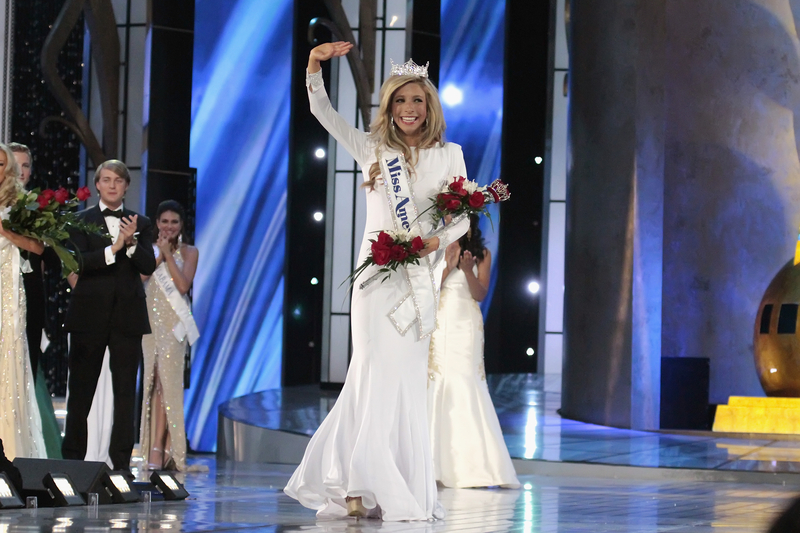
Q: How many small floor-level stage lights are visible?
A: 4